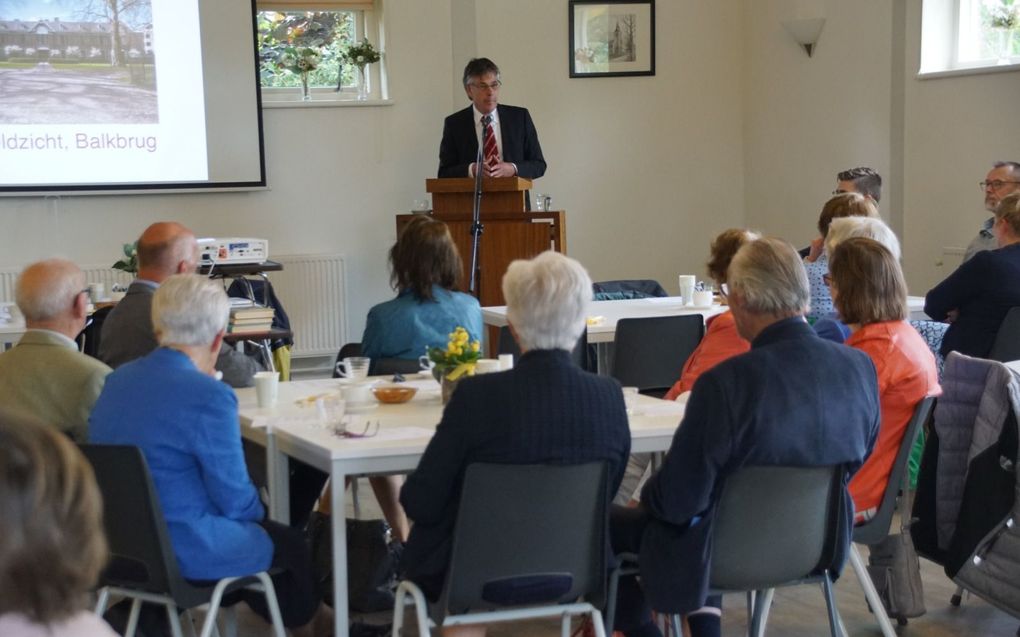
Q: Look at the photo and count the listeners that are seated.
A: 14